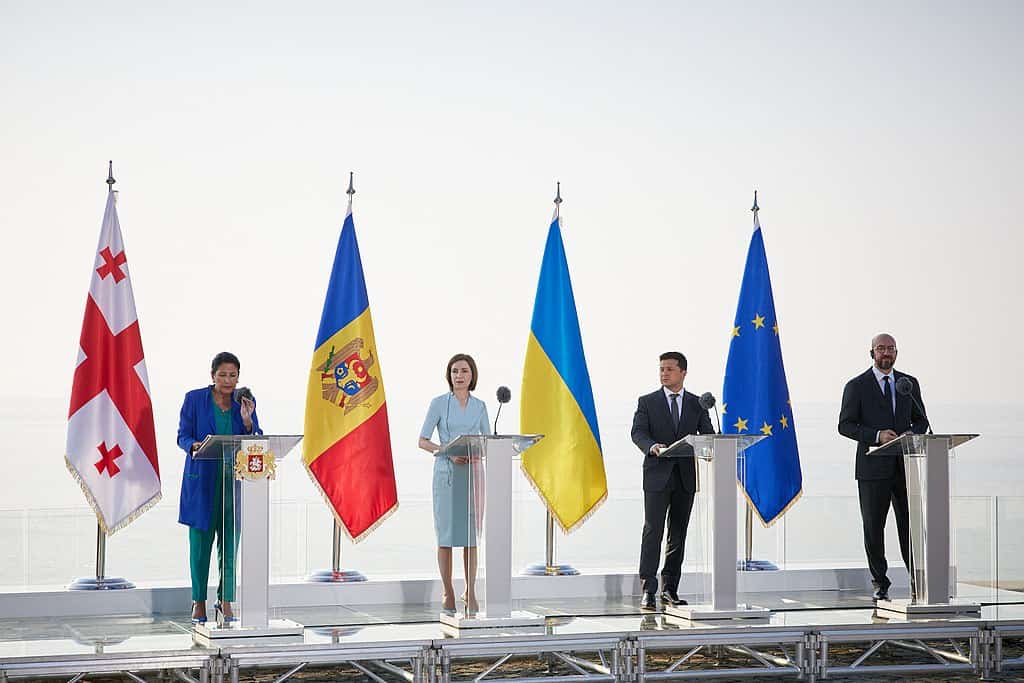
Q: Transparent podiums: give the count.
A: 4